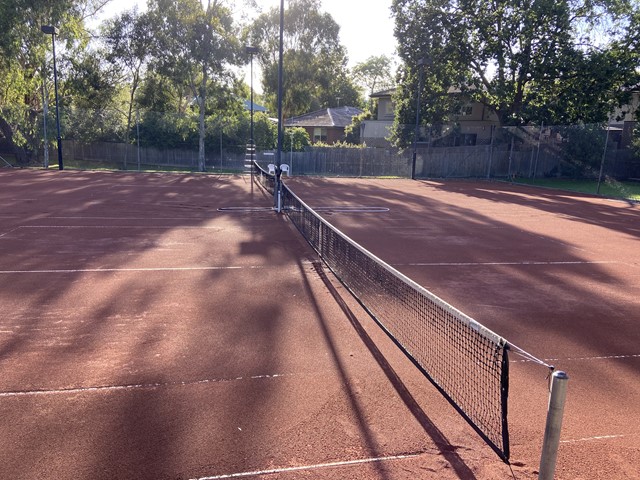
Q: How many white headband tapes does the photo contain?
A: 2